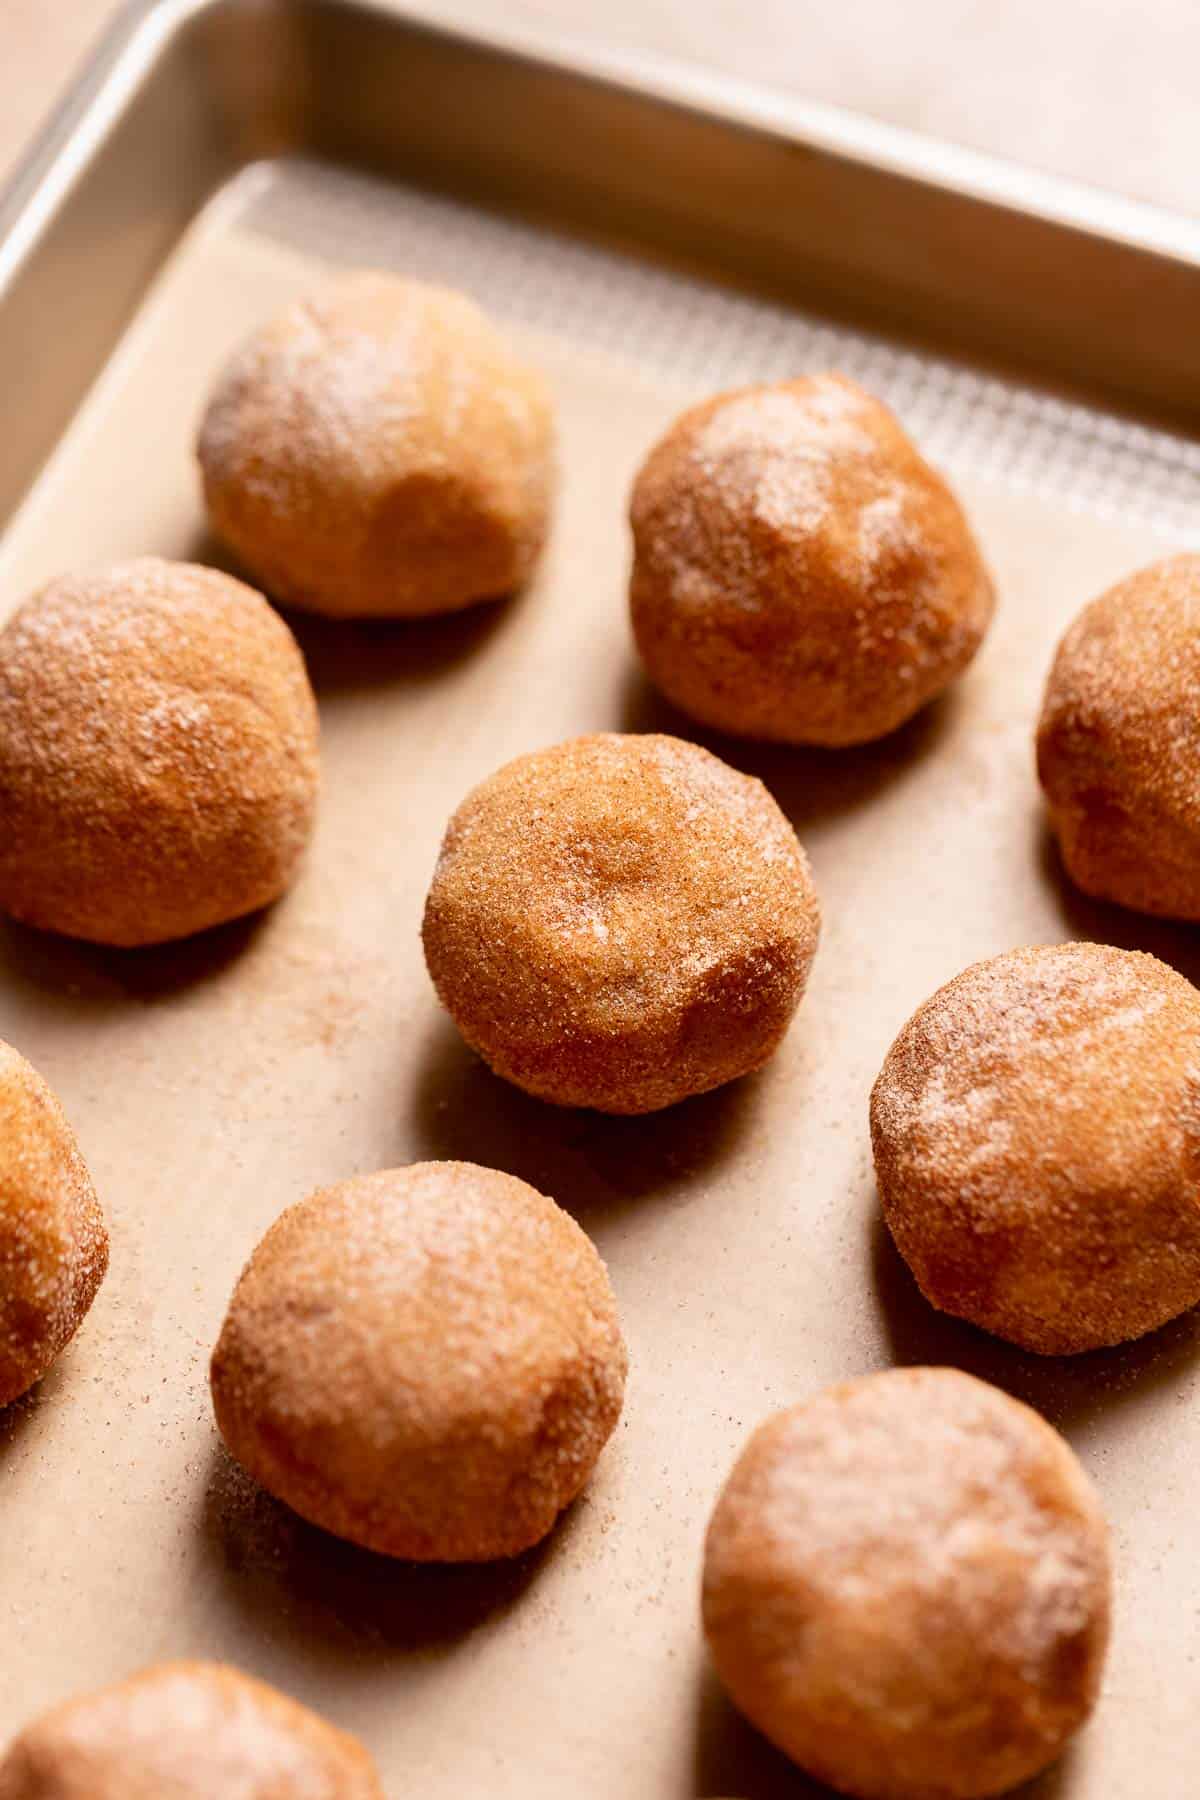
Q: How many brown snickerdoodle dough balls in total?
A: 10